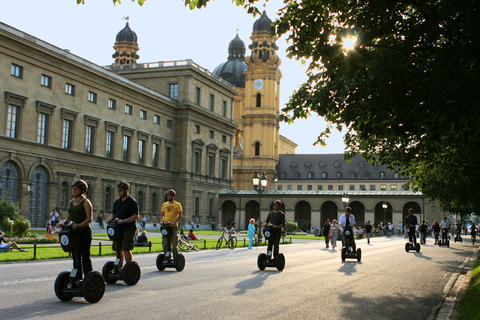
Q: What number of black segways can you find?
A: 8